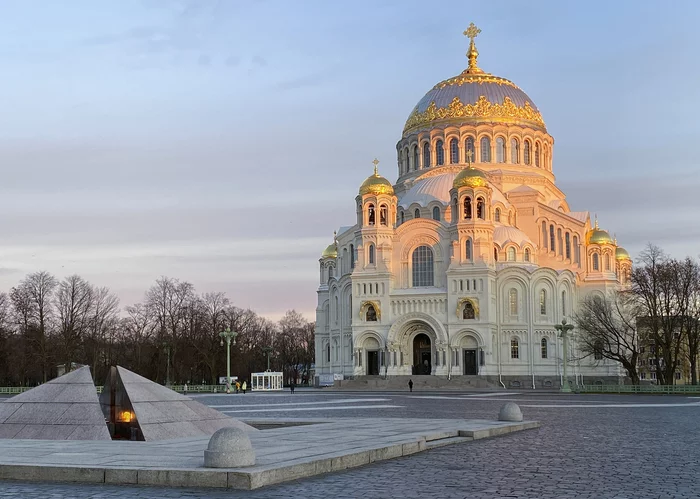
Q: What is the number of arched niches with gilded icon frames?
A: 2